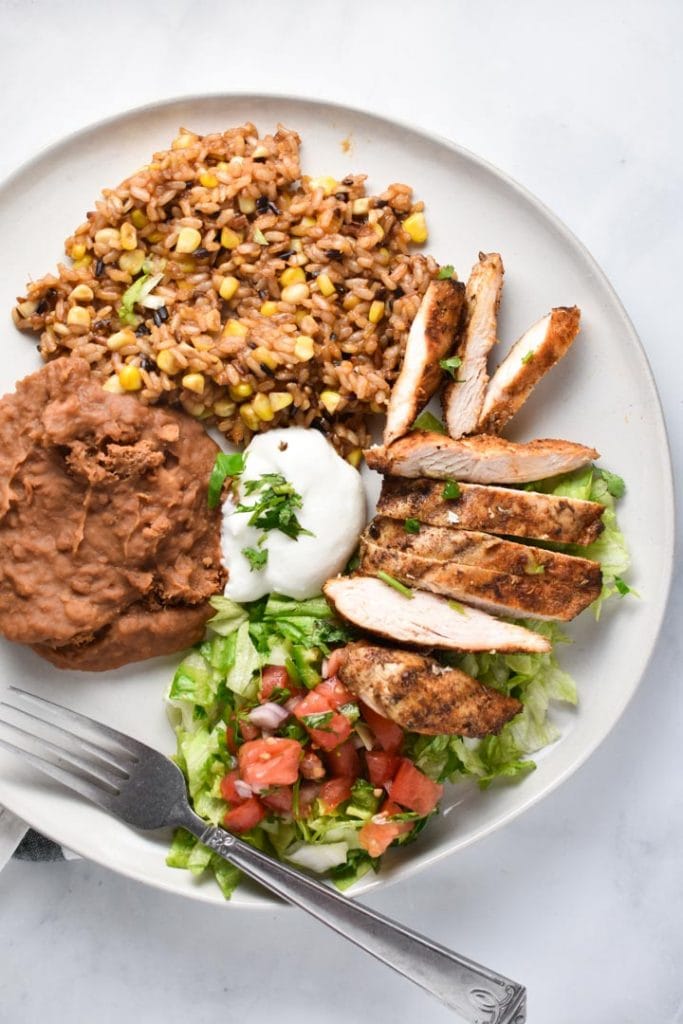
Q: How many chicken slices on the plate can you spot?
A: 9